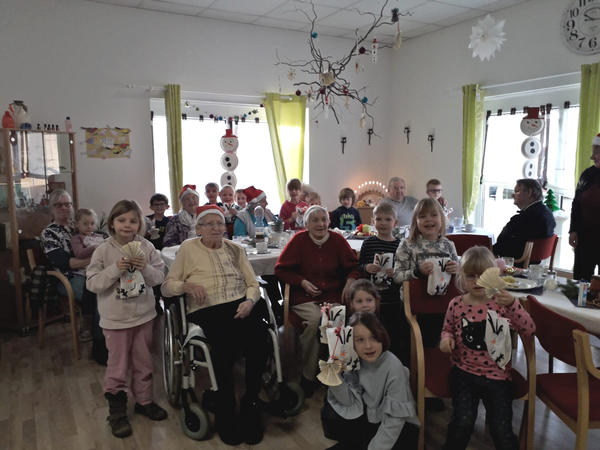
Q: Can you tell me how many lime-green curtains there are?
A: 4